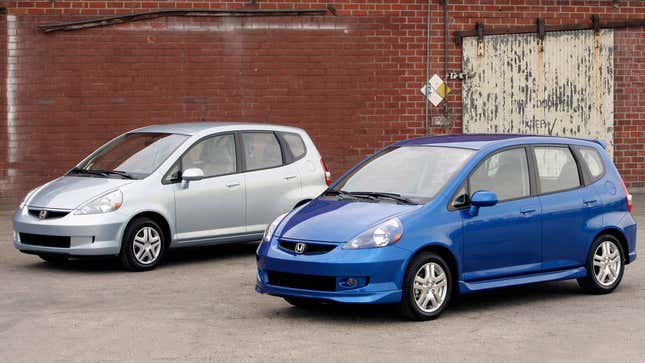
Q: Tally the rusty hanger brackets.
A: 3